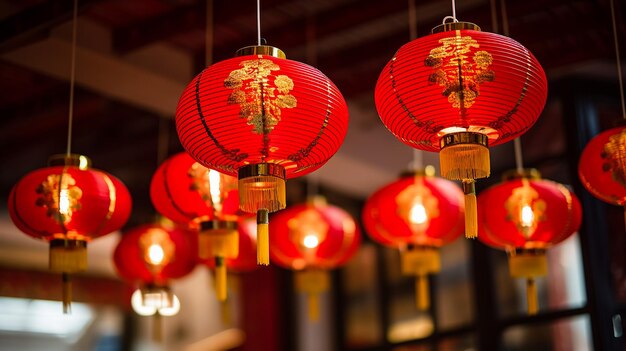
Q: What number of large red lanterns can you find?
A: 2